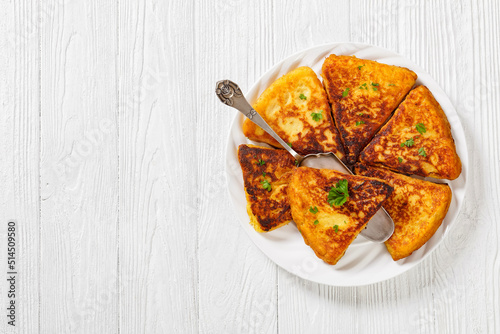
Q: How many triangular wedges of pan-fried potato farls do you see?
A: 6